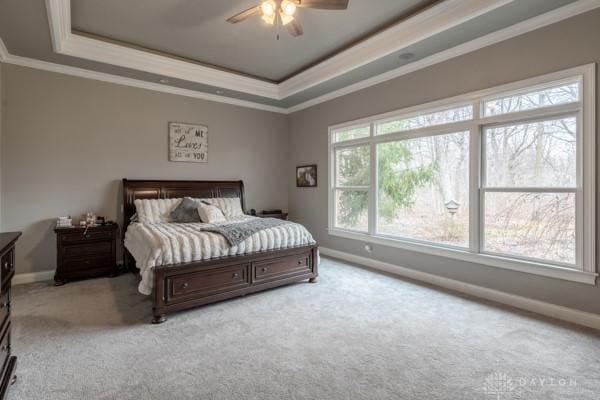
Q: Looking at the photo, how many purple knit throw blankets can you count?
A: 0